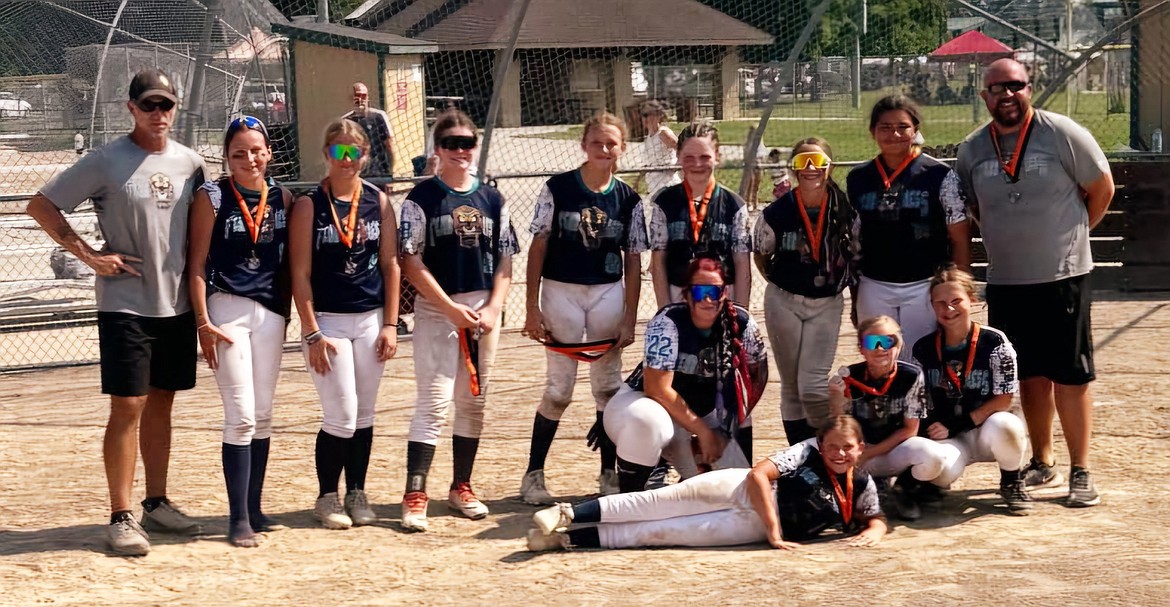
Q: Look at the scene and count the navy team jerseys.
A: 11